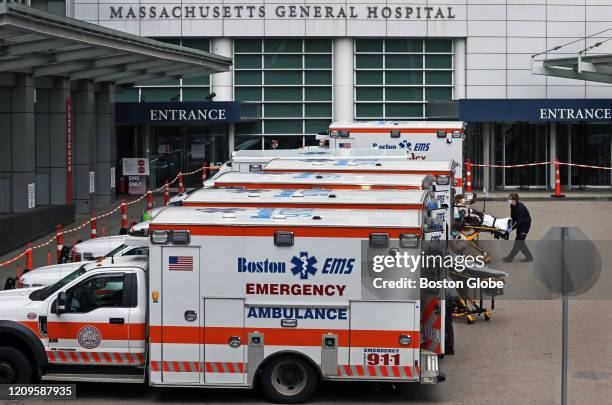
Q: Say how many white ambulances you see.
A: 6